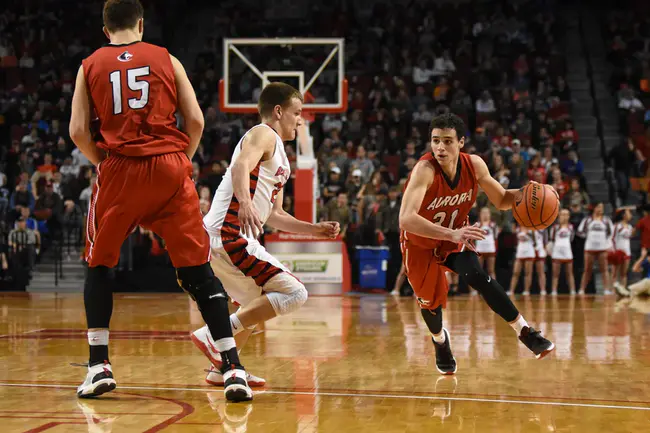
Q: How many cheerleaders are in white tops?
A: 6